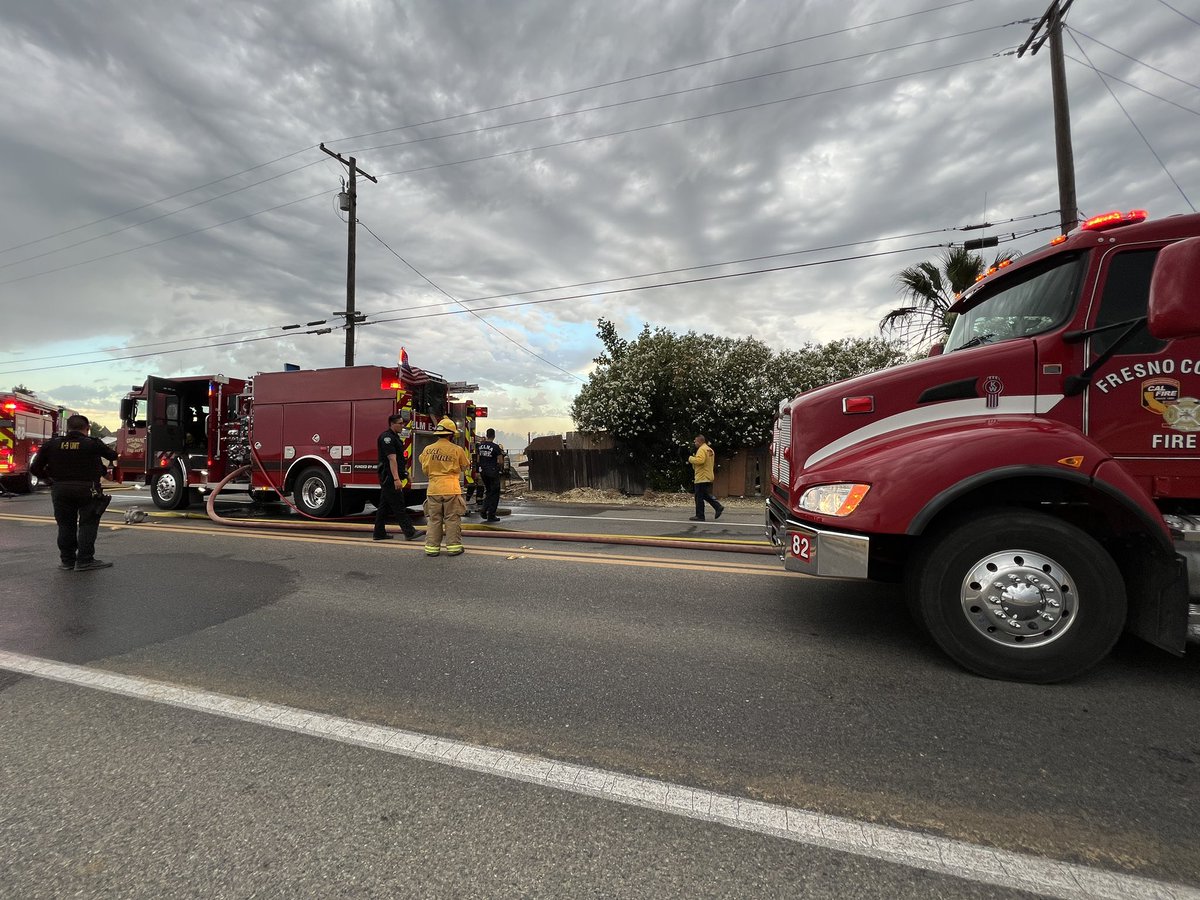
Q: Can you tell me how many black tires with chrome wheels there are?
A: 3